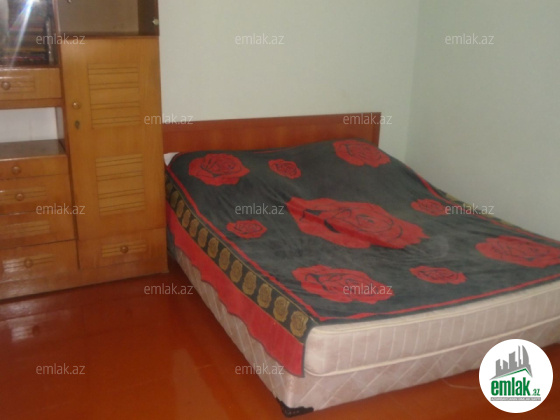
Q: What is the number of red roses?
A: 9